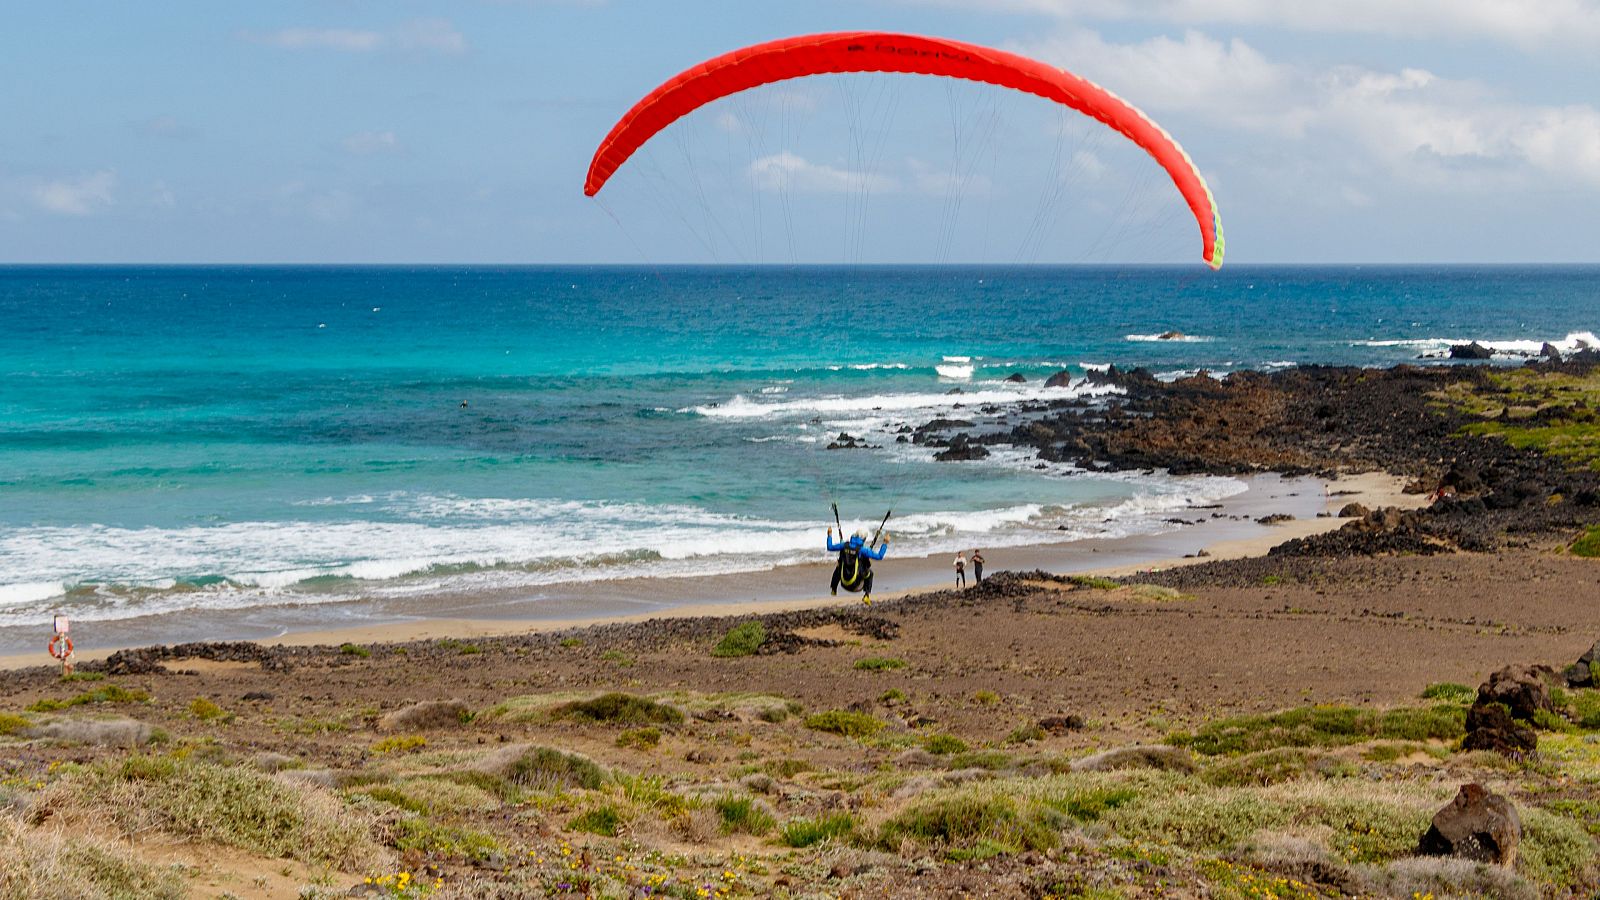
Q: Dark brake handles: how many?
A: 2